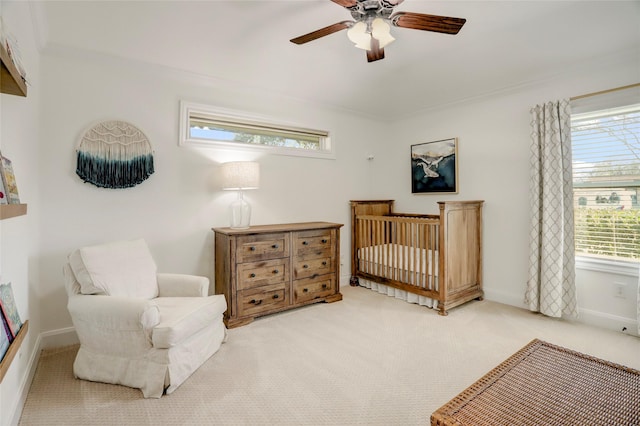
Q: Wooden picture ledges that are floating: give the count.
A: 3